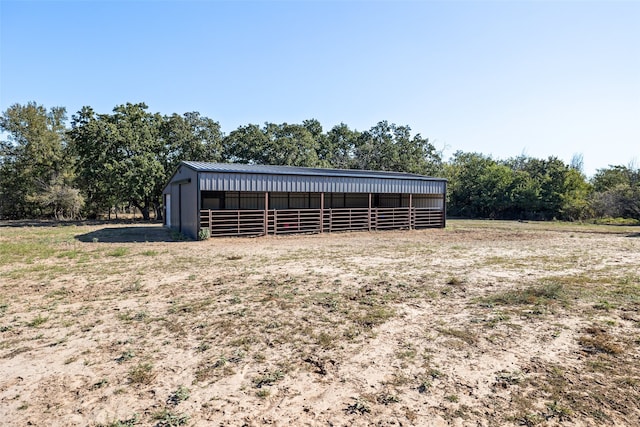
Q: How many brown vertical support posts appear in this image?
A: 4